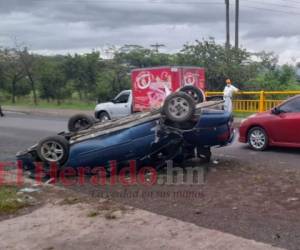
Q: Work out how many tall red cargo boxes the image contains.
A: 1